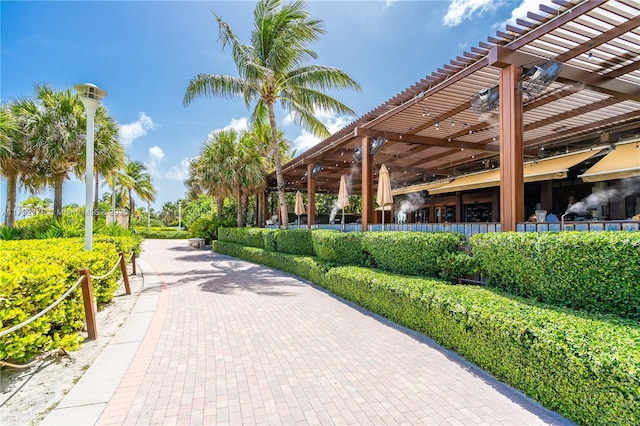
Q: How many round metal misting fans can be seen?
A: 6